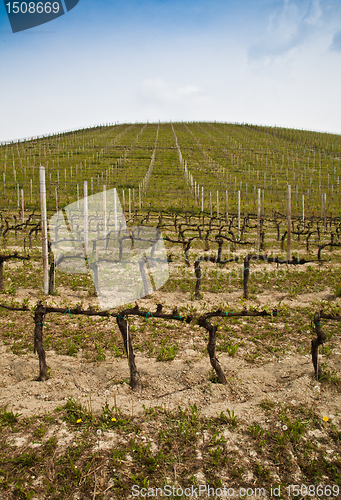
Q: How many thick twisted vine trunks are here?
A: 4